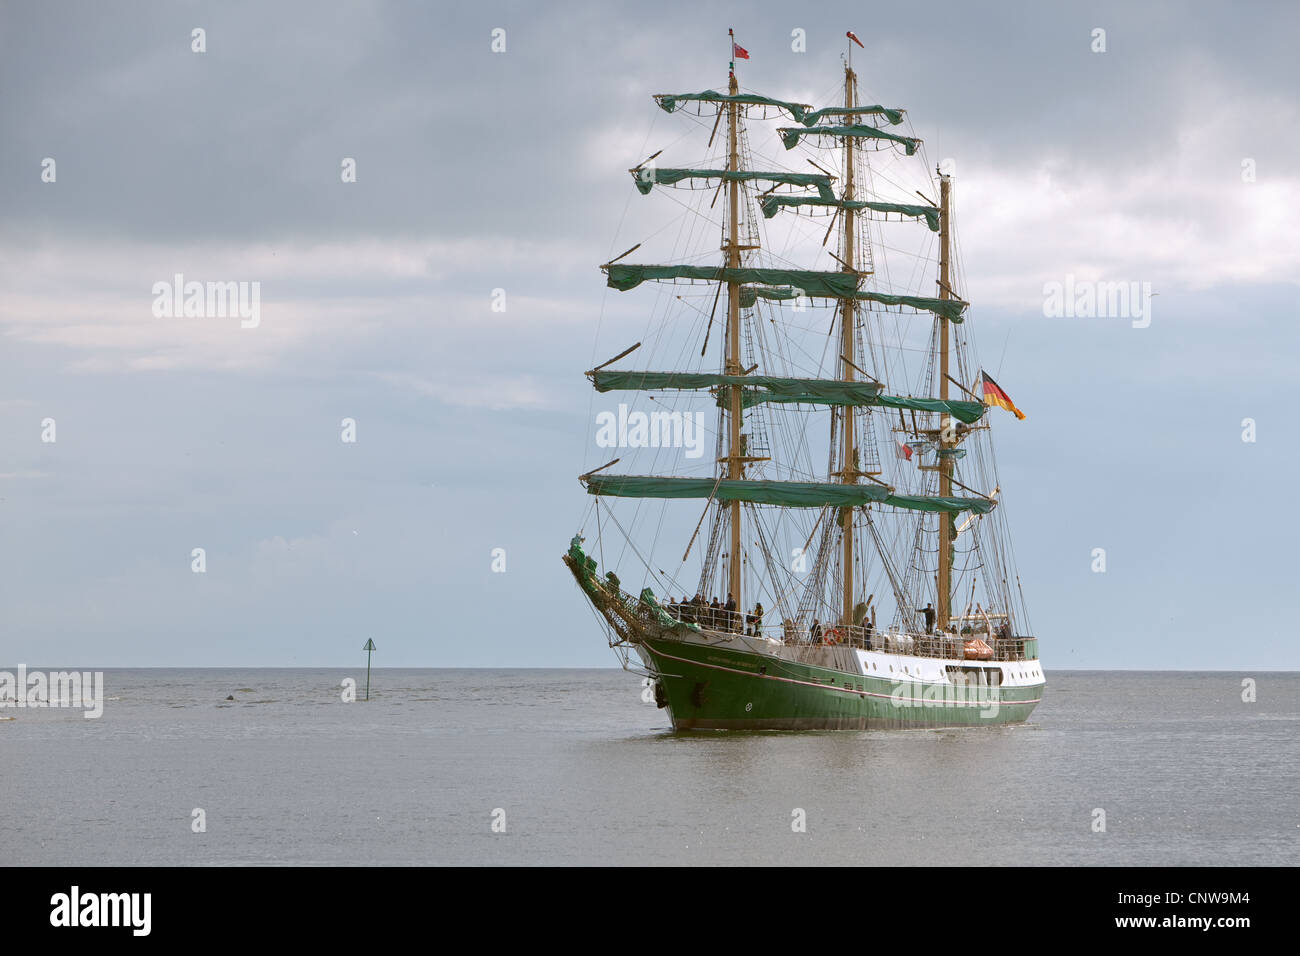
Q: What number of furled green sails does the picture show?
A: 11